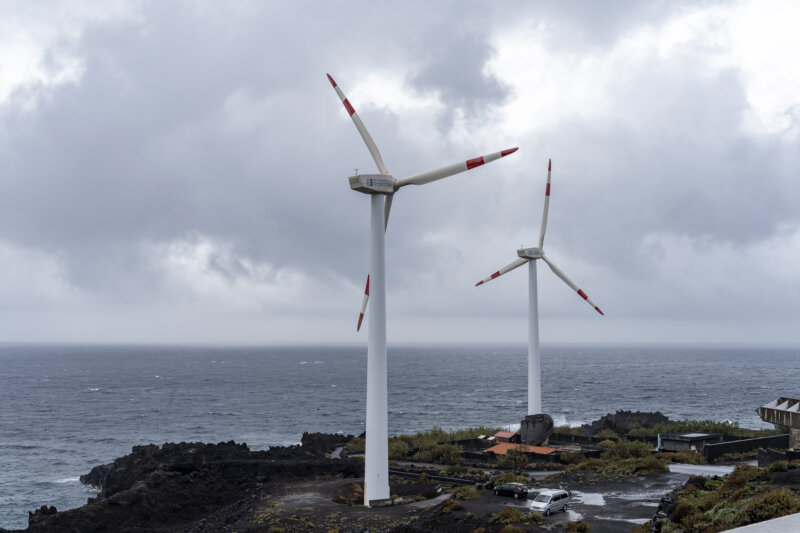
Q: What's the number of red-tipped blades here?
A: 6